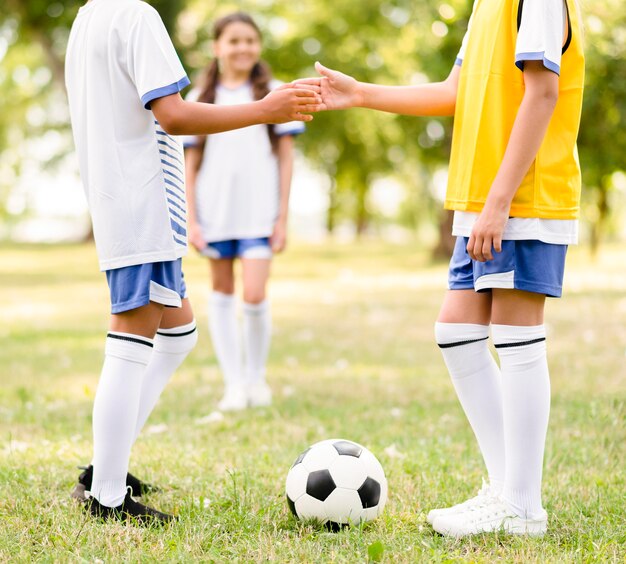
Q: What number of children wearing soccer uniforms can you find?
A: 3